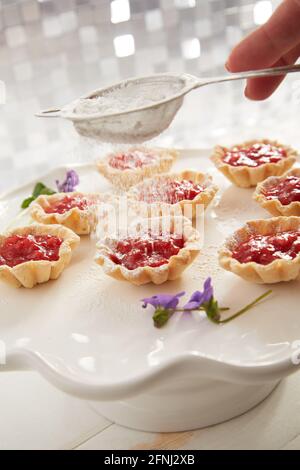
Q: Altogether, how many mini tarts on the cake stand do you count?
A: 8